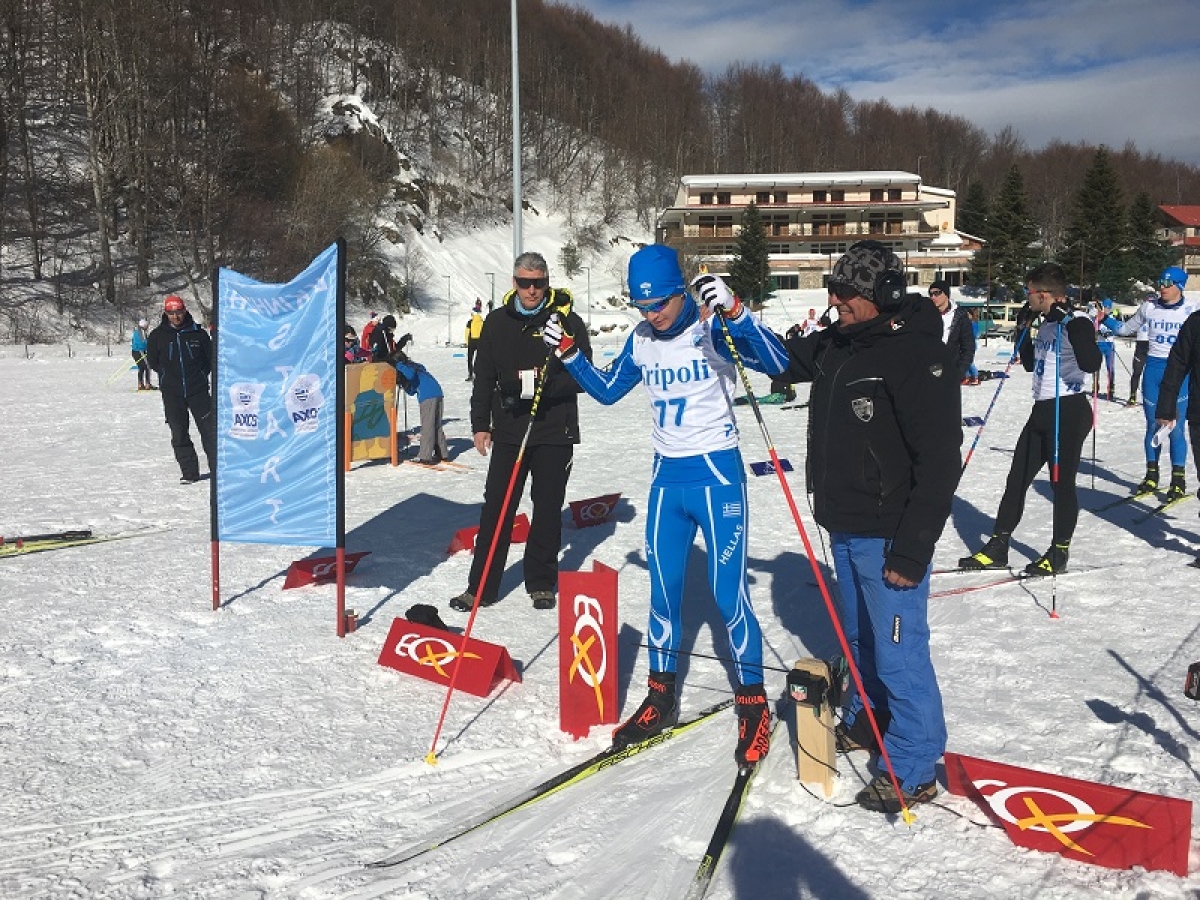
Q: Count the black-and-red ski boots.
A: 2